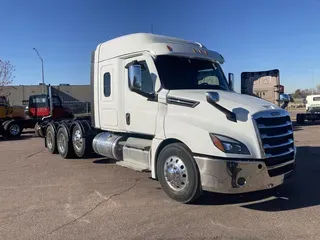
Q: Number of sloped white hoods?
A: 1